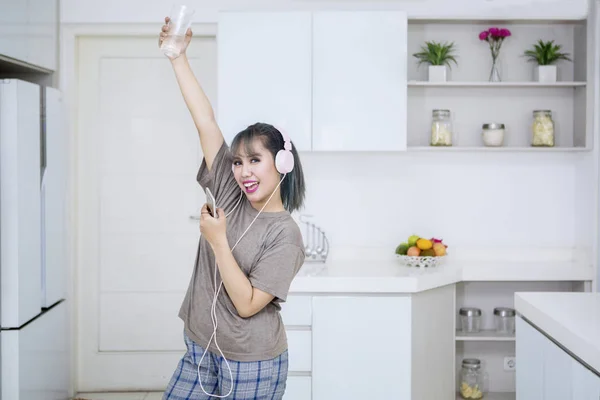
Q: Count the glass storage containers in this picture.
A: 6